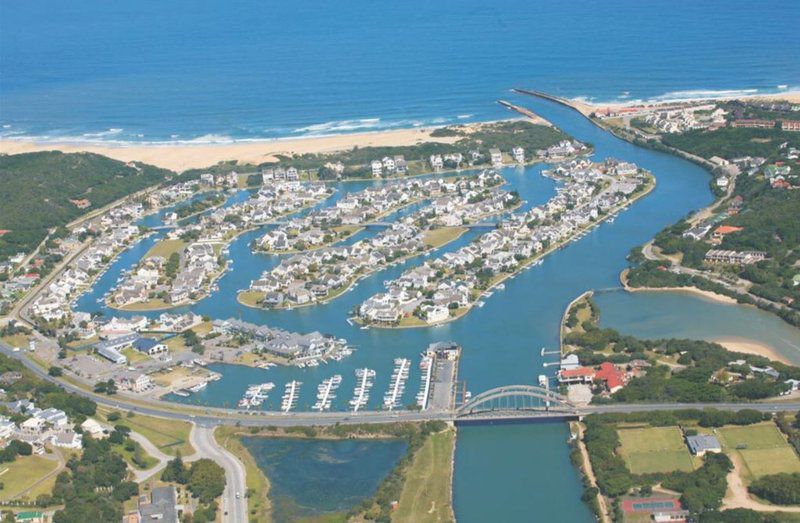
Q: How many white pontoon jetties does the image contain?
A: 6